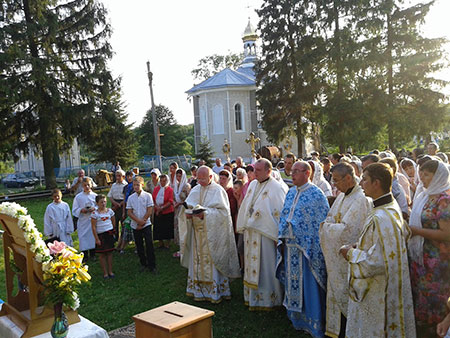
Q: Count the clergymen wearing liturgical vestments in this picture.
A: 5